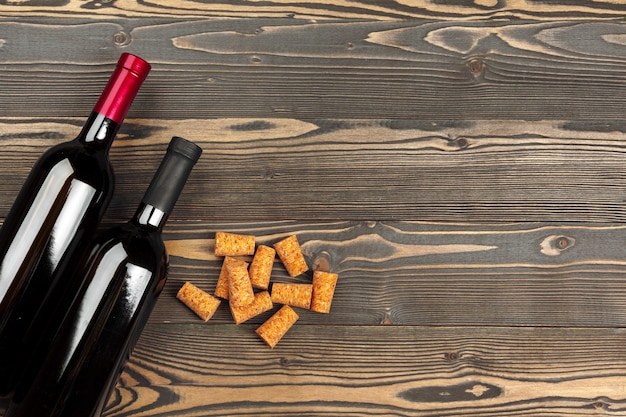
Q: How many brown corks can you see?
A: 10